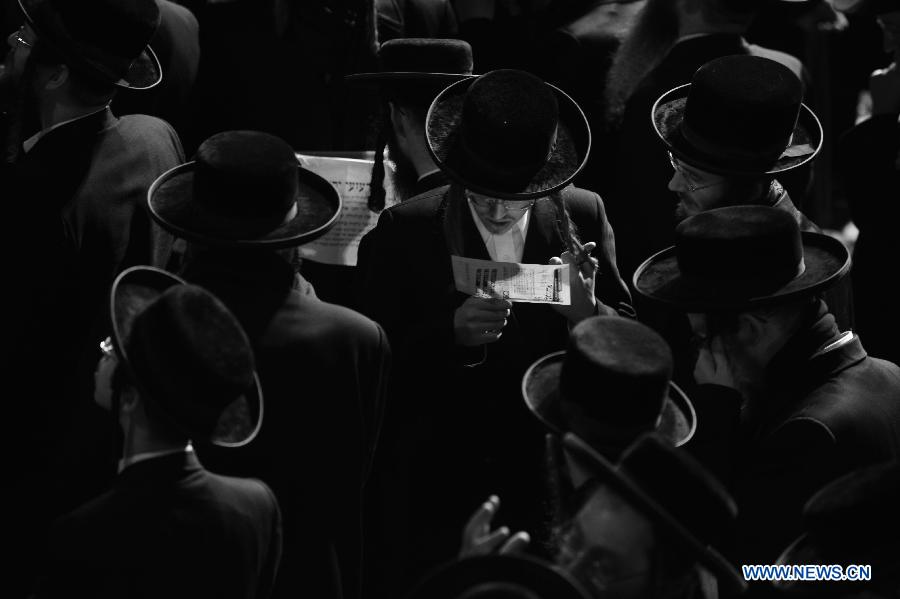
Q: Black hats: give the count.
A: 11